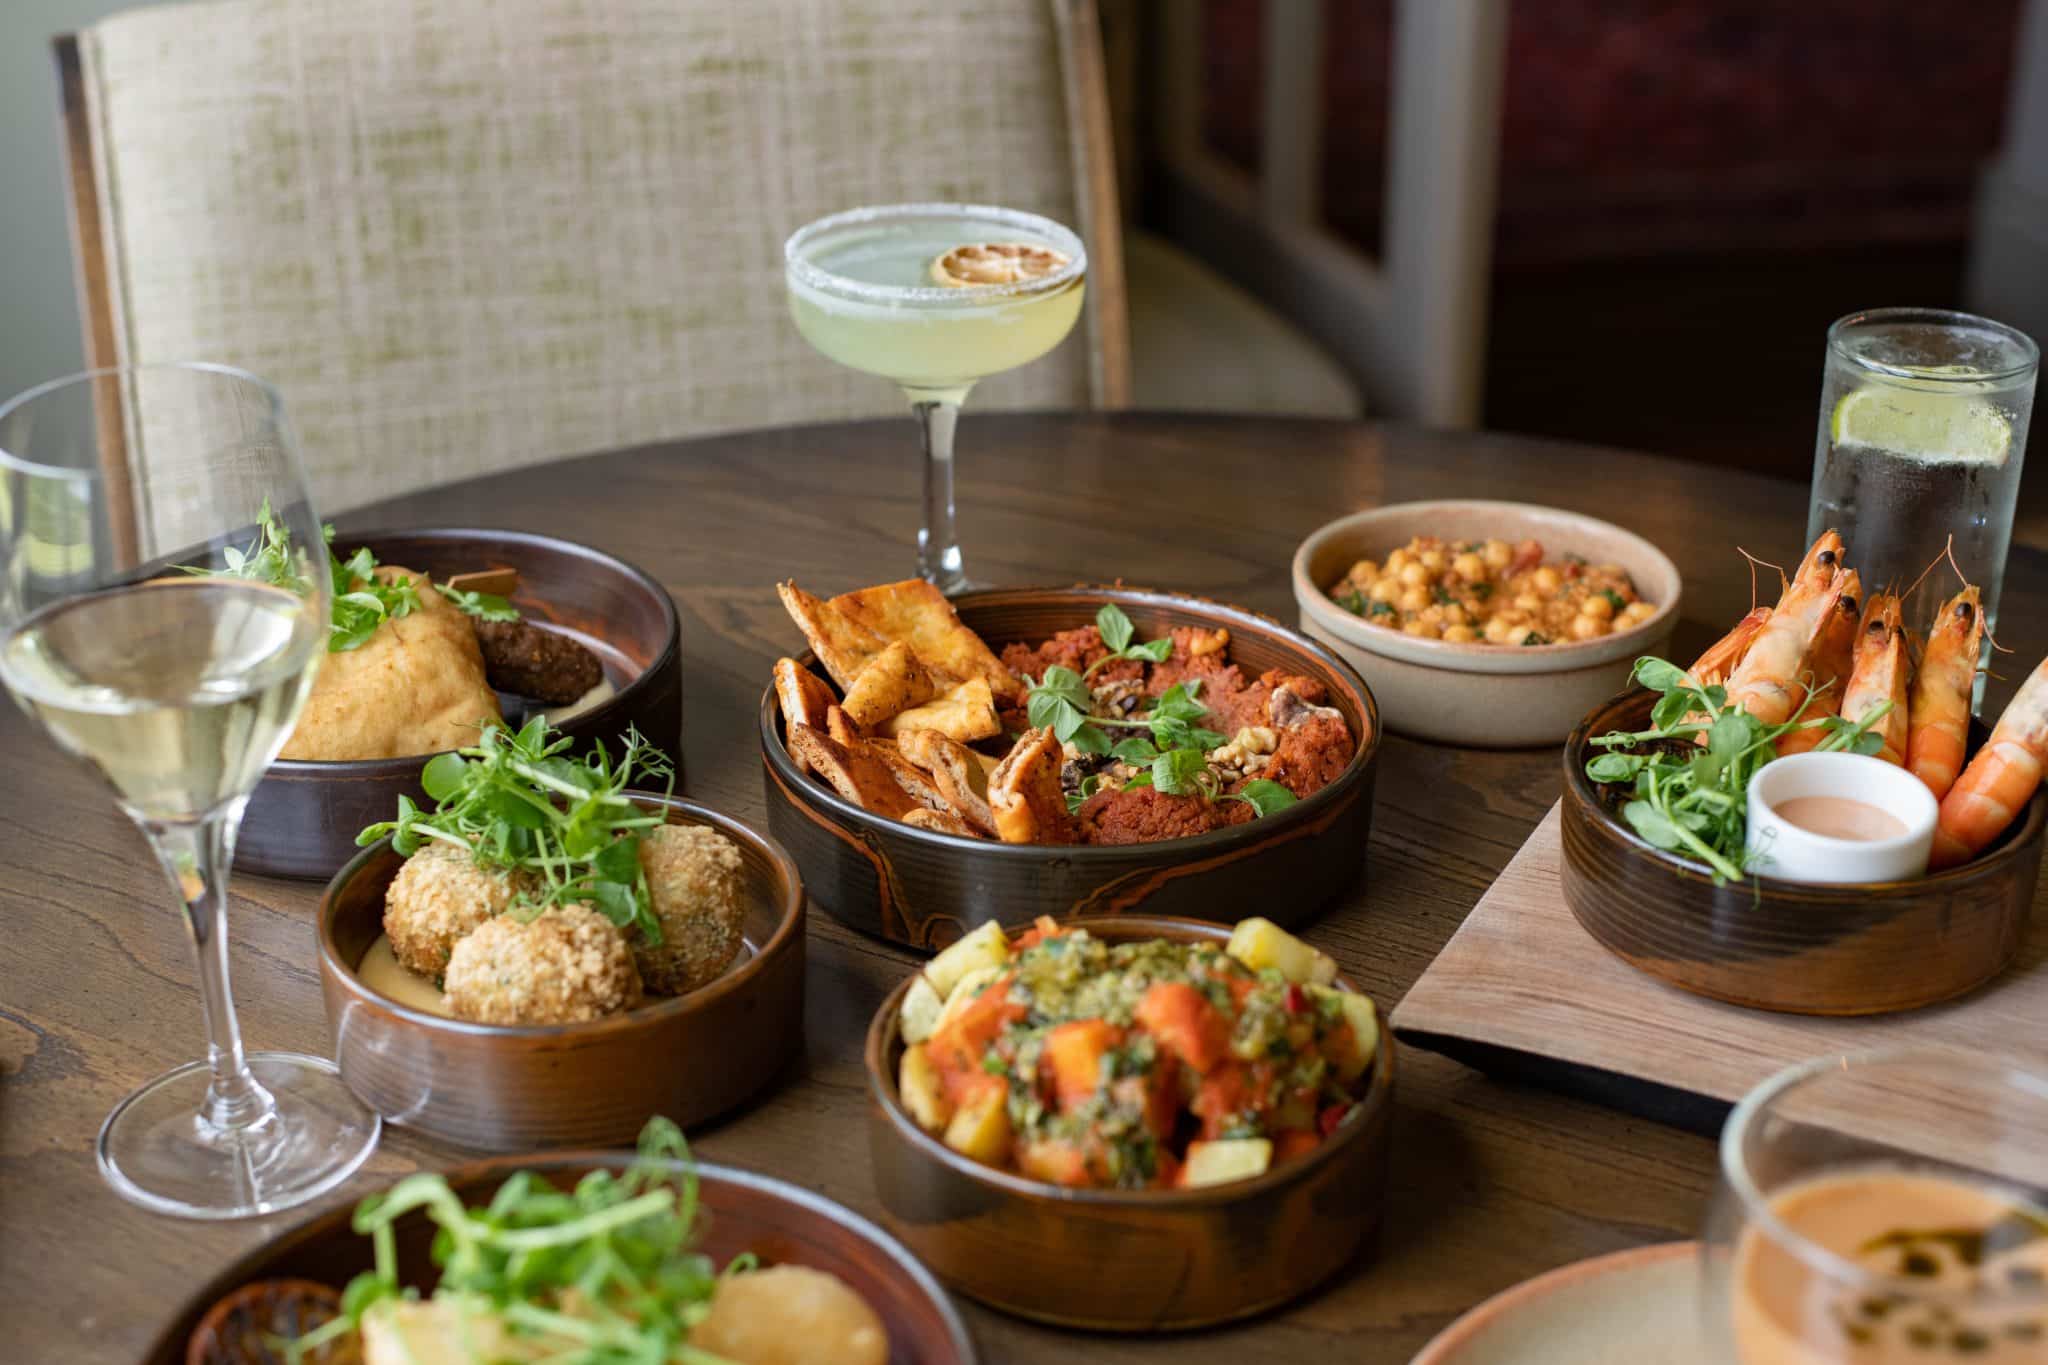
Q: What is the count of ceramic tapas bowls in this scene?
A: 7